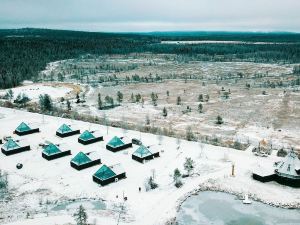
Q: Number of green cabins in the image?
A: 9